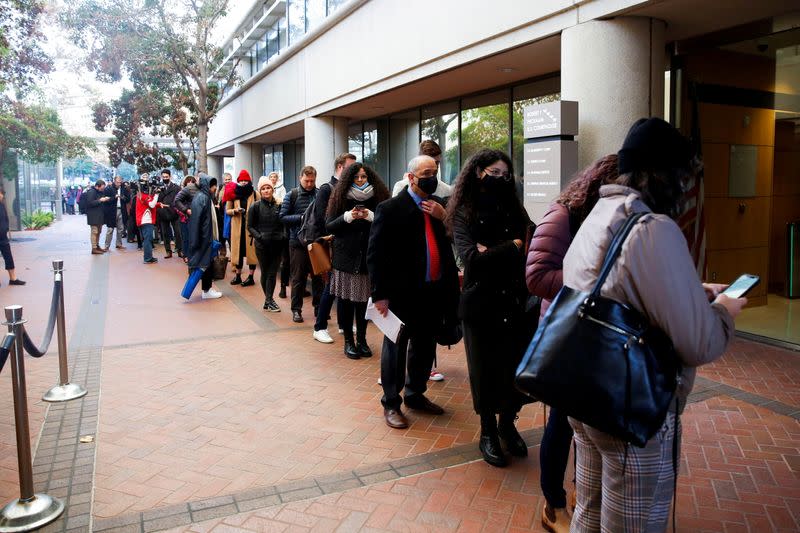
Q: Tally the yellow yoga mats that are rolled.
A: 0